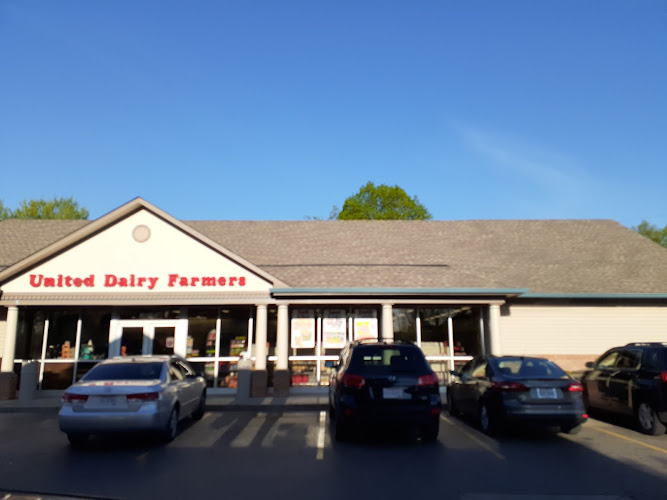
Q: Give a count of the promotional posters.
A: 3